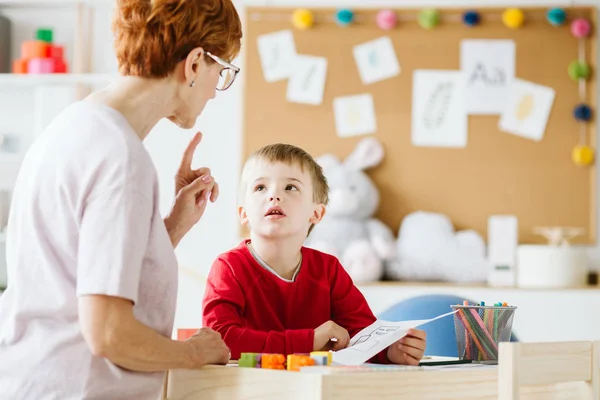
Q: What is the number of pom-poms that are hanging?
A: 11